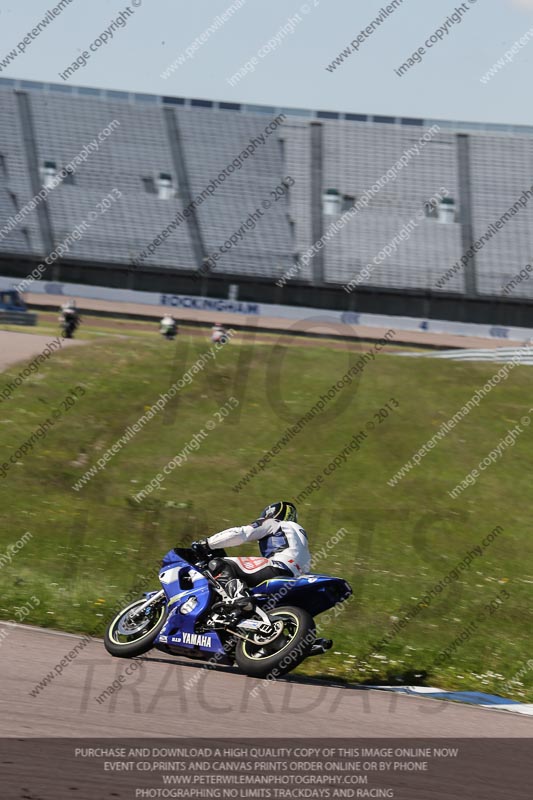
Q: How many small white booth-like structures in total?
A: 4